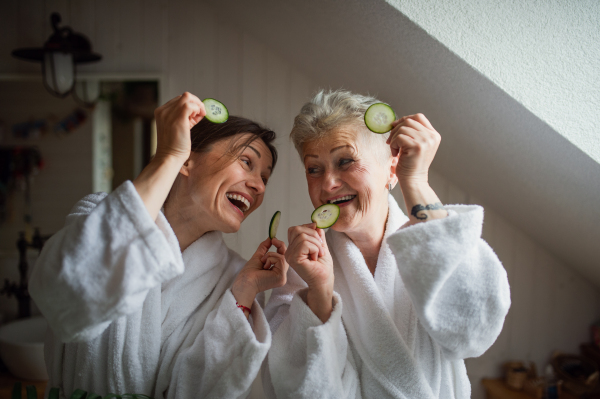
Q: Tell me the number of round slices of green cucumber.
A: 4